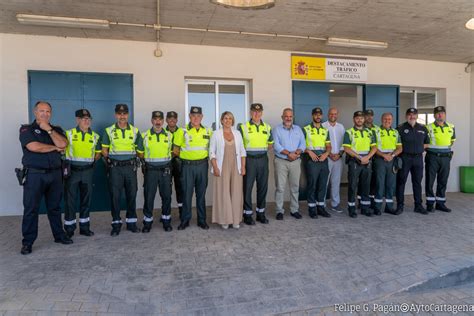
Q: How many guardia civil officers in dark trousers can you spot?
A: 11